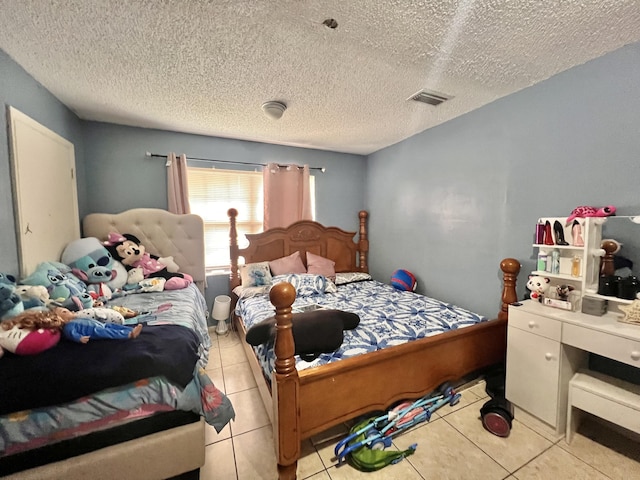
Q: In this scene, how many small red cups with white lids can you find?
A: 0